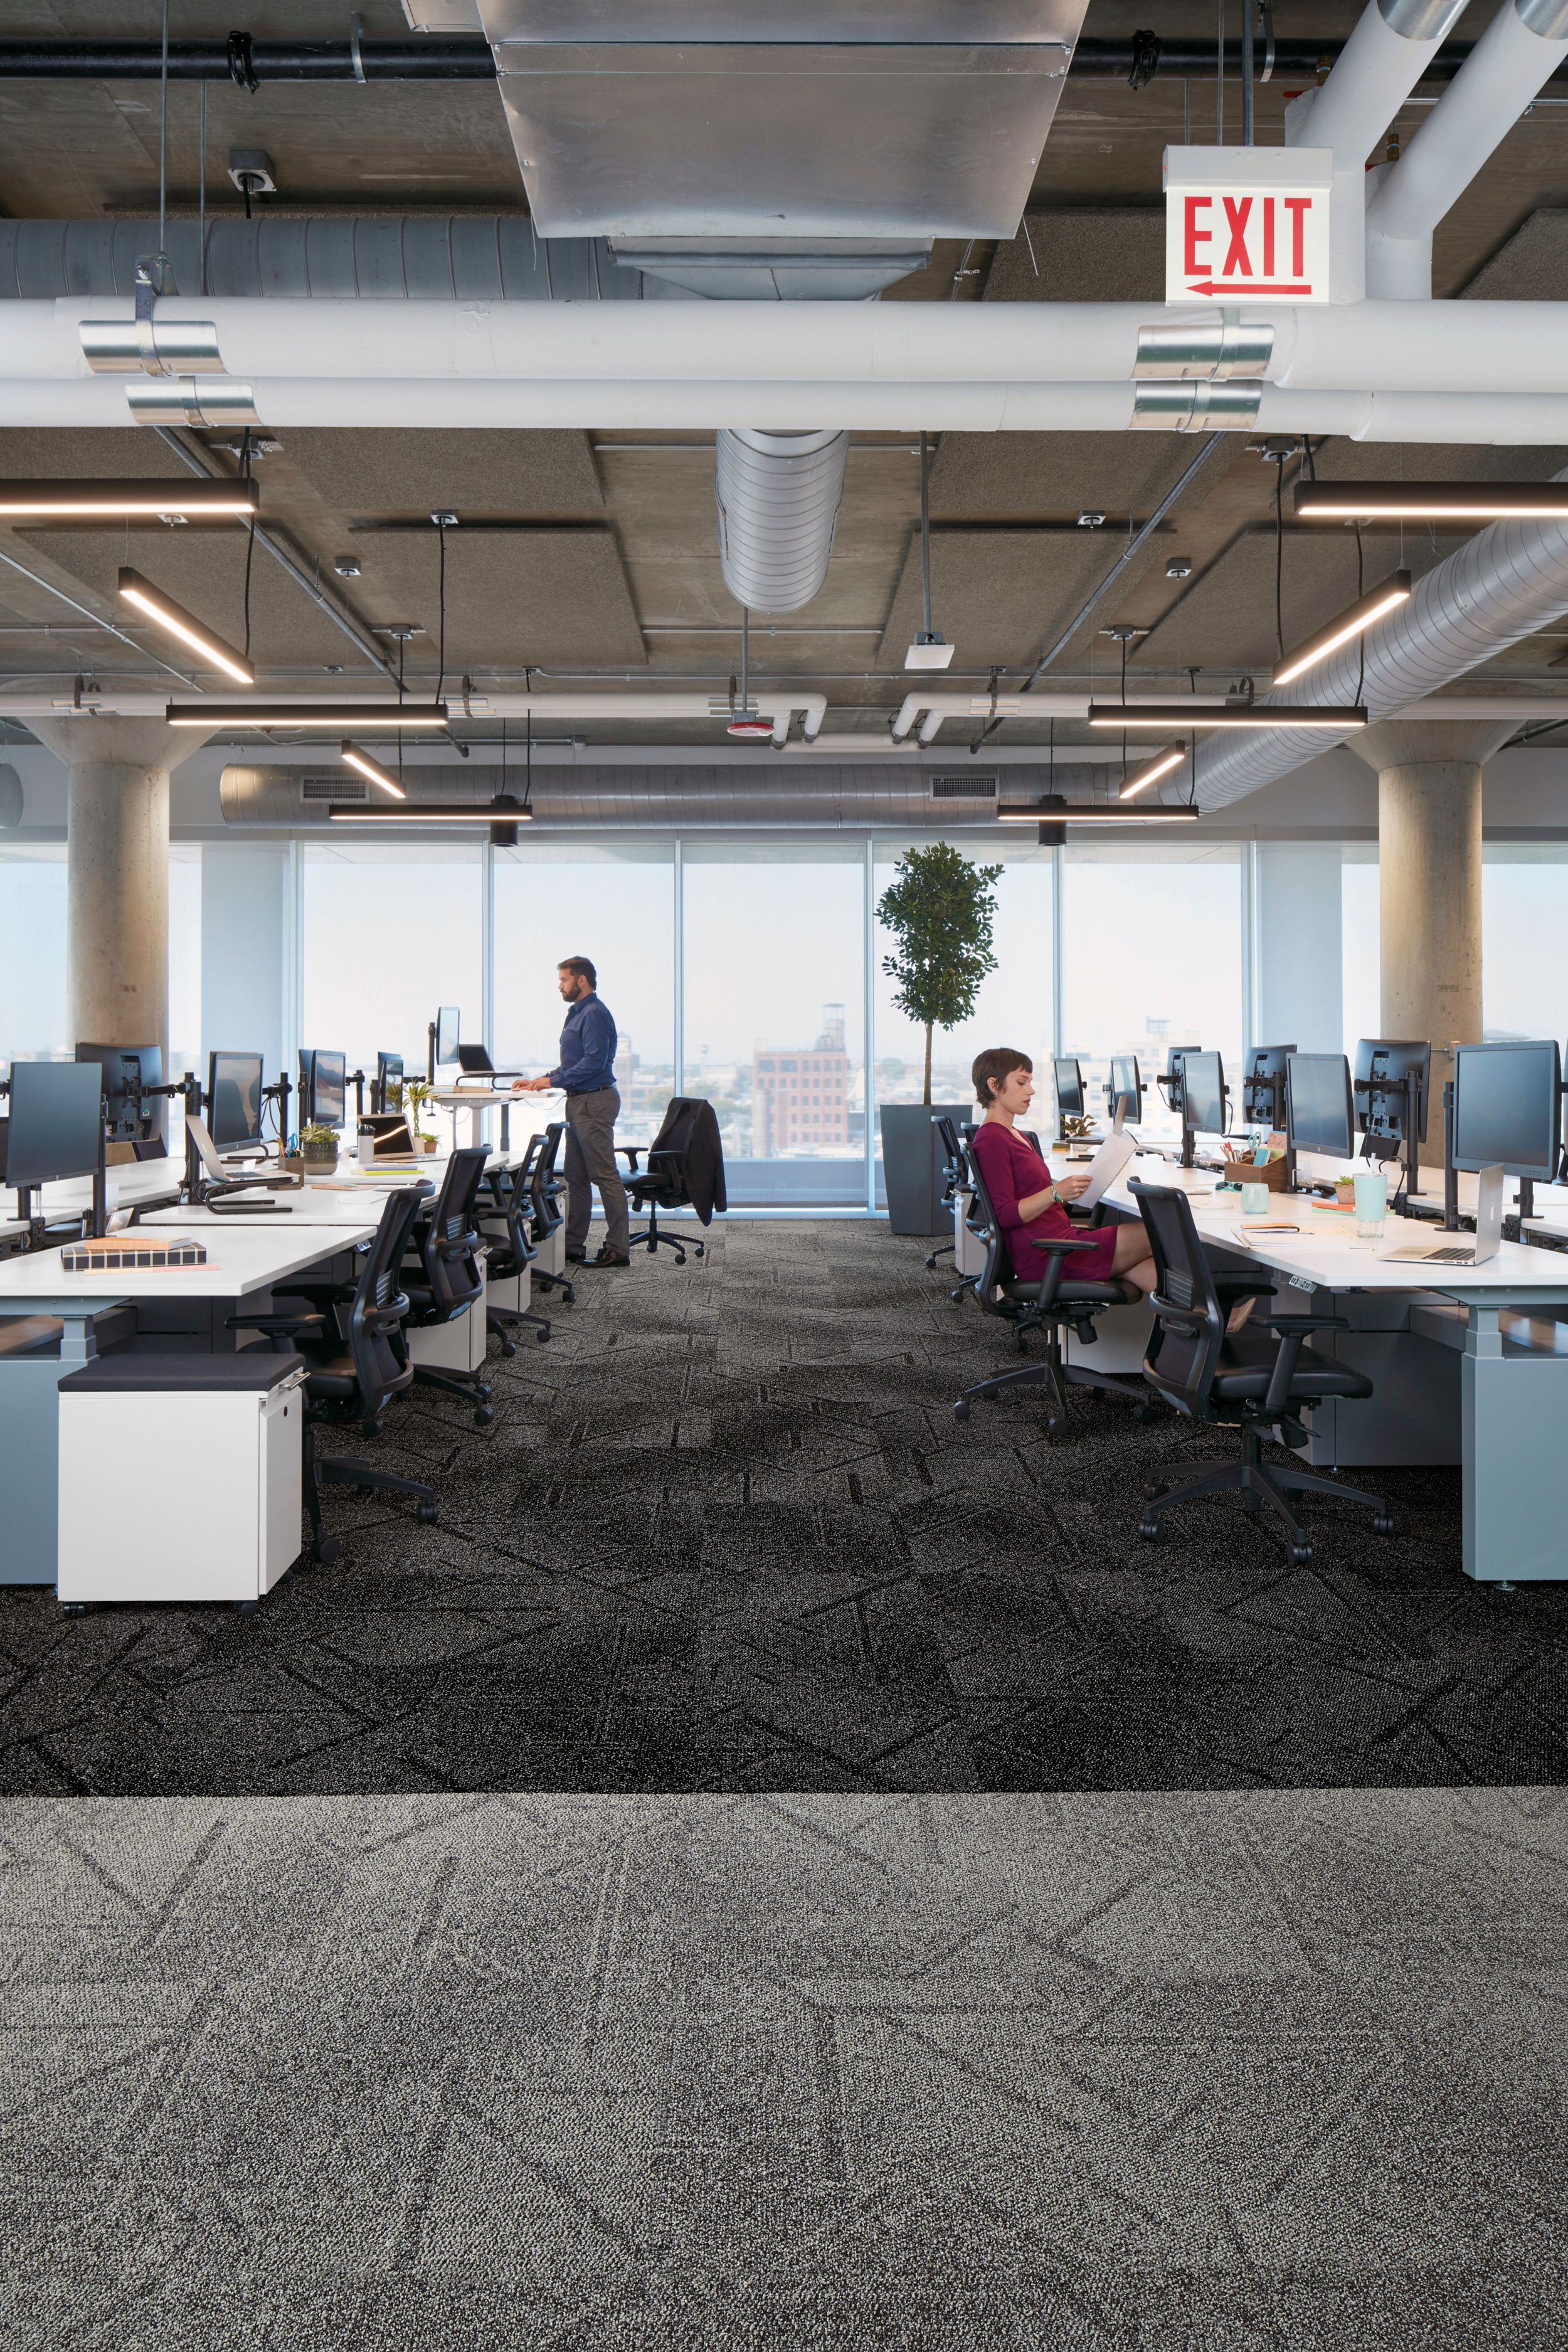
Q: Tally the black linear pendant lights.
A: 10